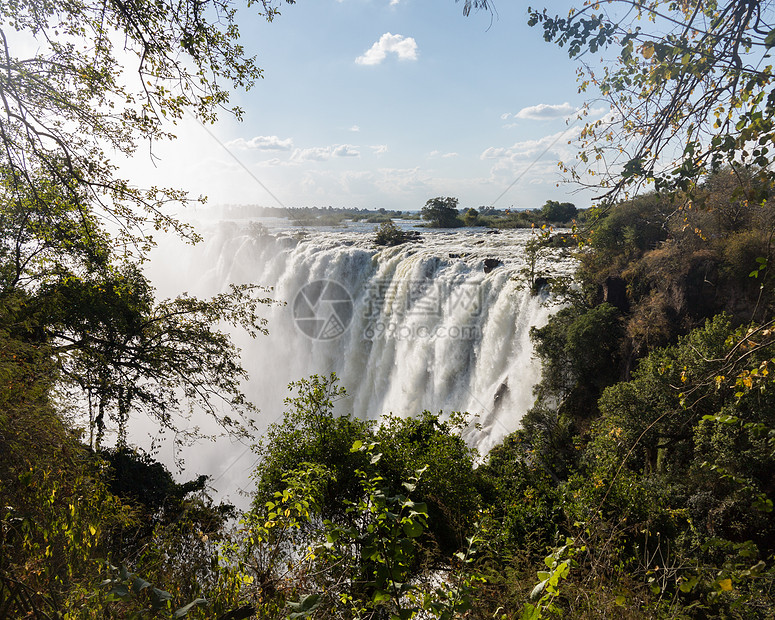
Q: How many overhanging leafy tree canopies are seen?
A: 2